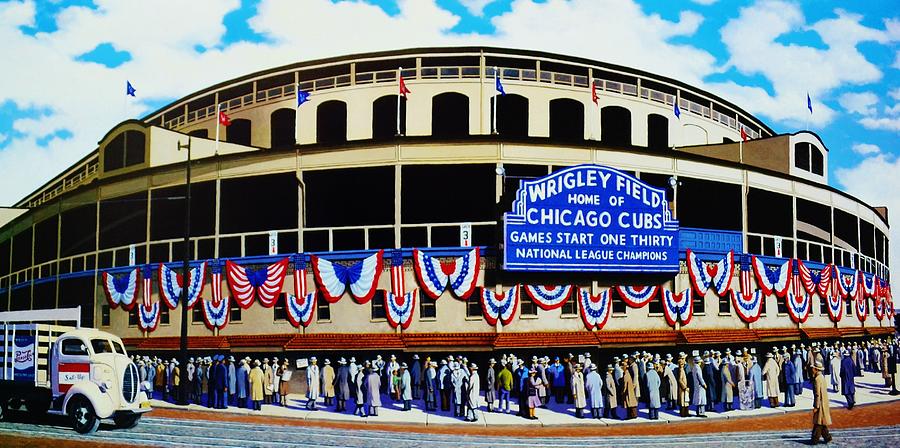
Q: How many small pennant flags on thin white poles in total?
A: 9